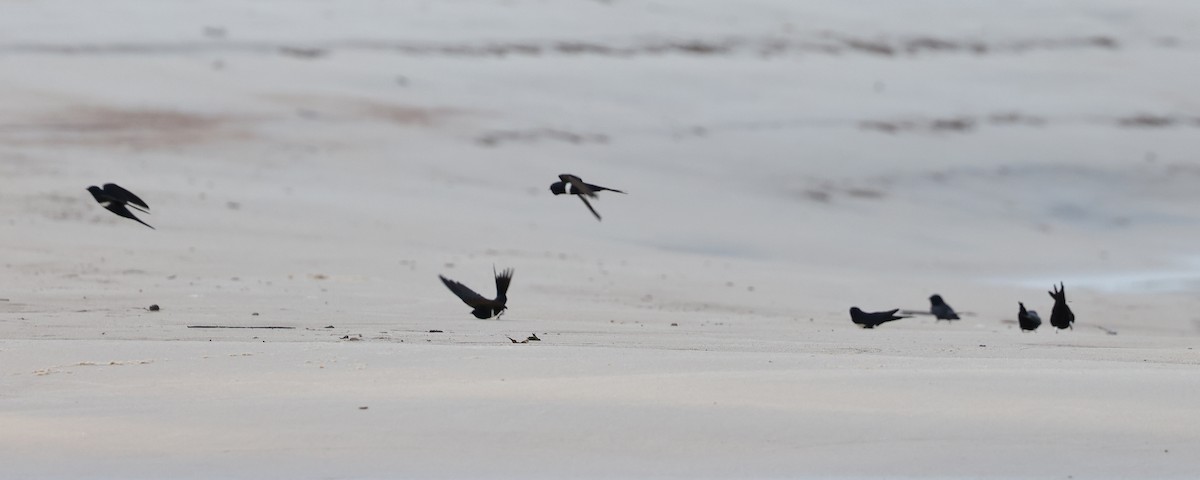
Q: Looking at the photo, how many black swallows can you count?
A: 7